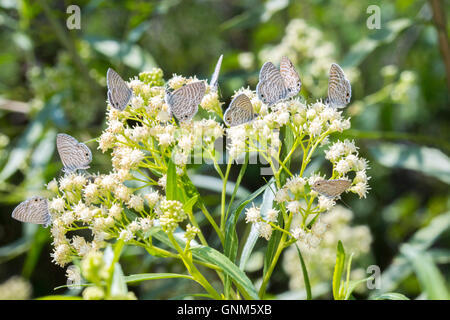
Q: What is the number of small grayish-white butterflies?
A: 10